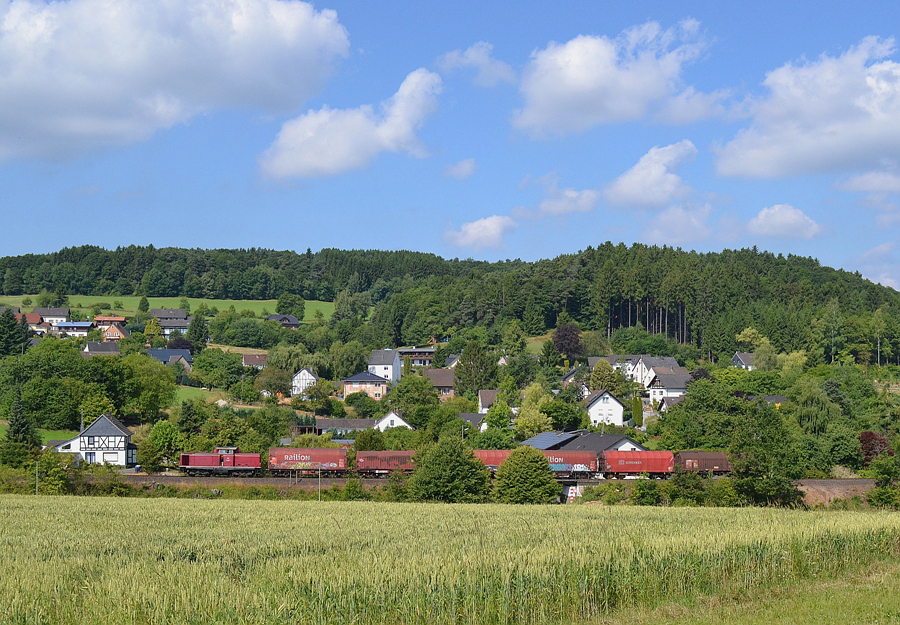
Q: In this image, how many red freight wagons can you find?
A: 5